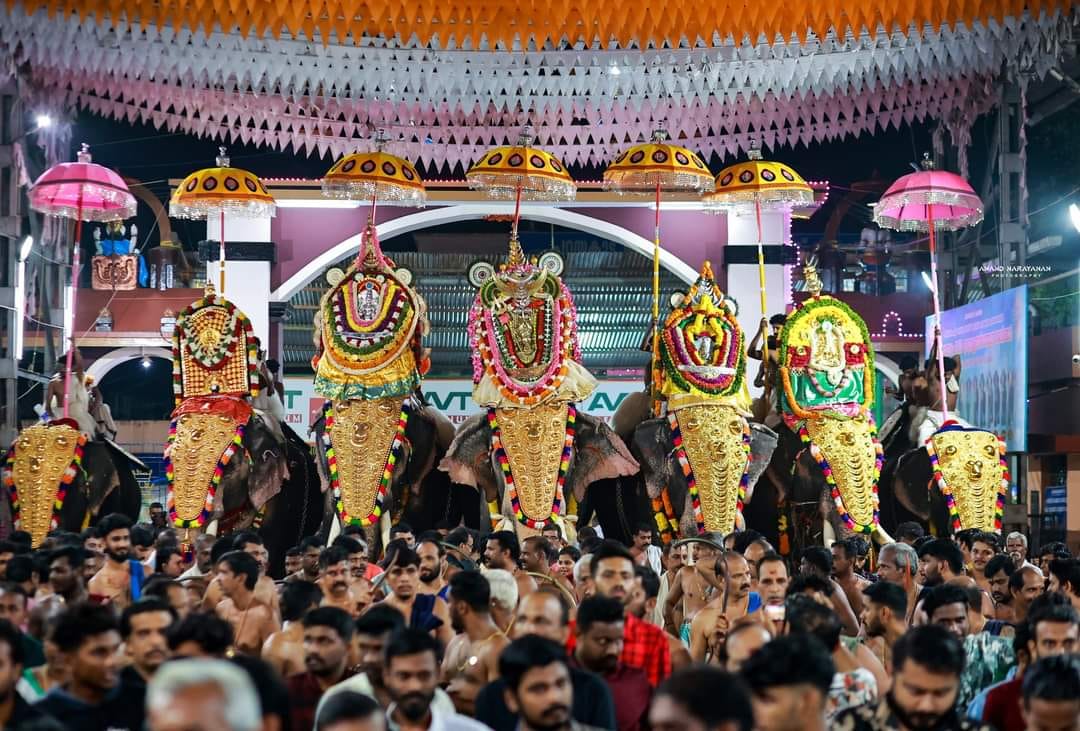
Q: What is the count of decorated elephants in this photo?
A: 7